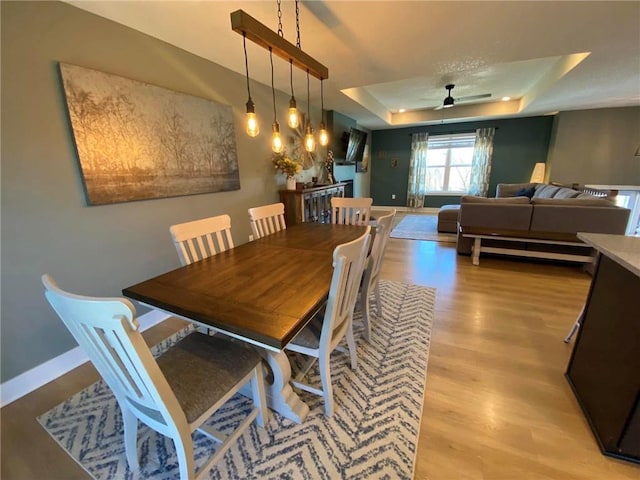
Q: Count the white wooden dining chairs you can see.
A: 6